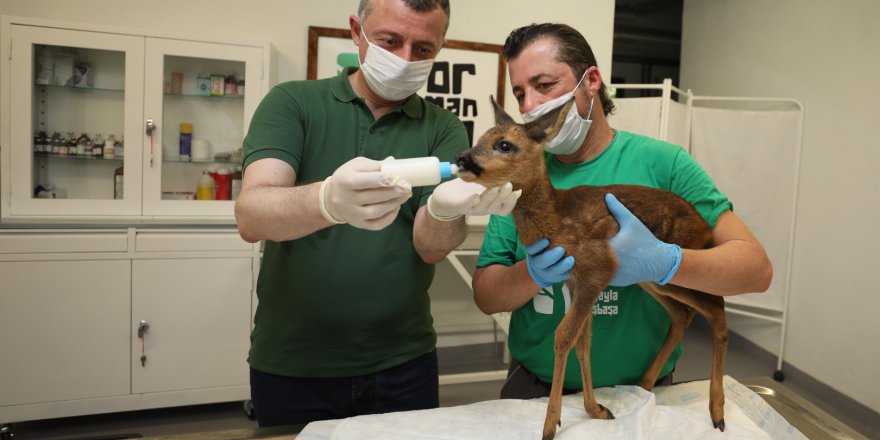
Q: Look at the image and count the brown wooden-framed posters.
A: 1